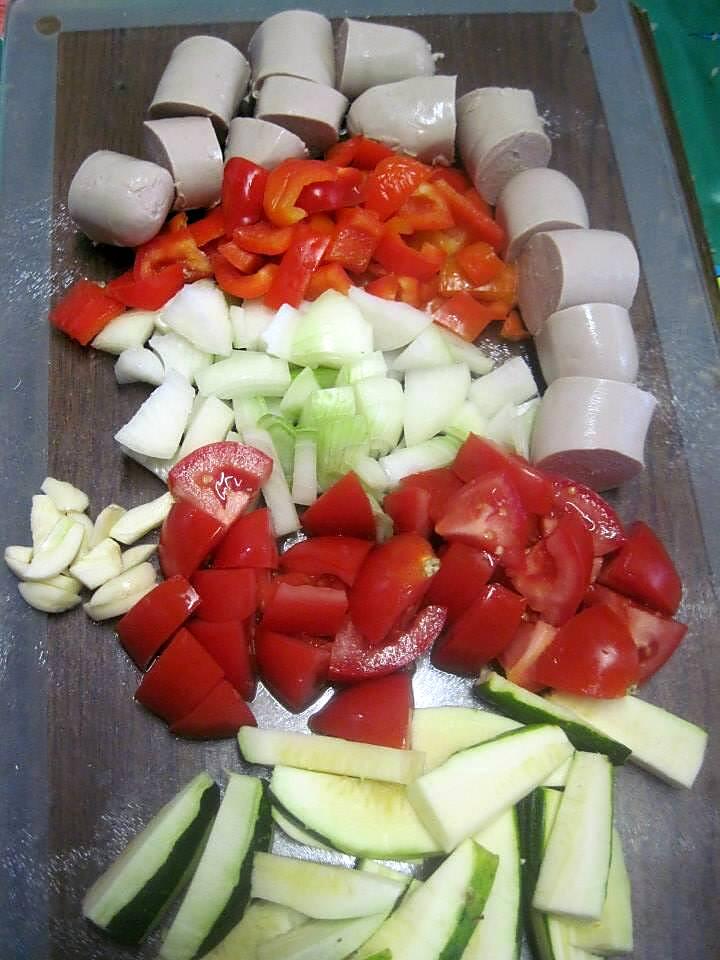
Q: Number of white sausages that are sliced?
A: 13